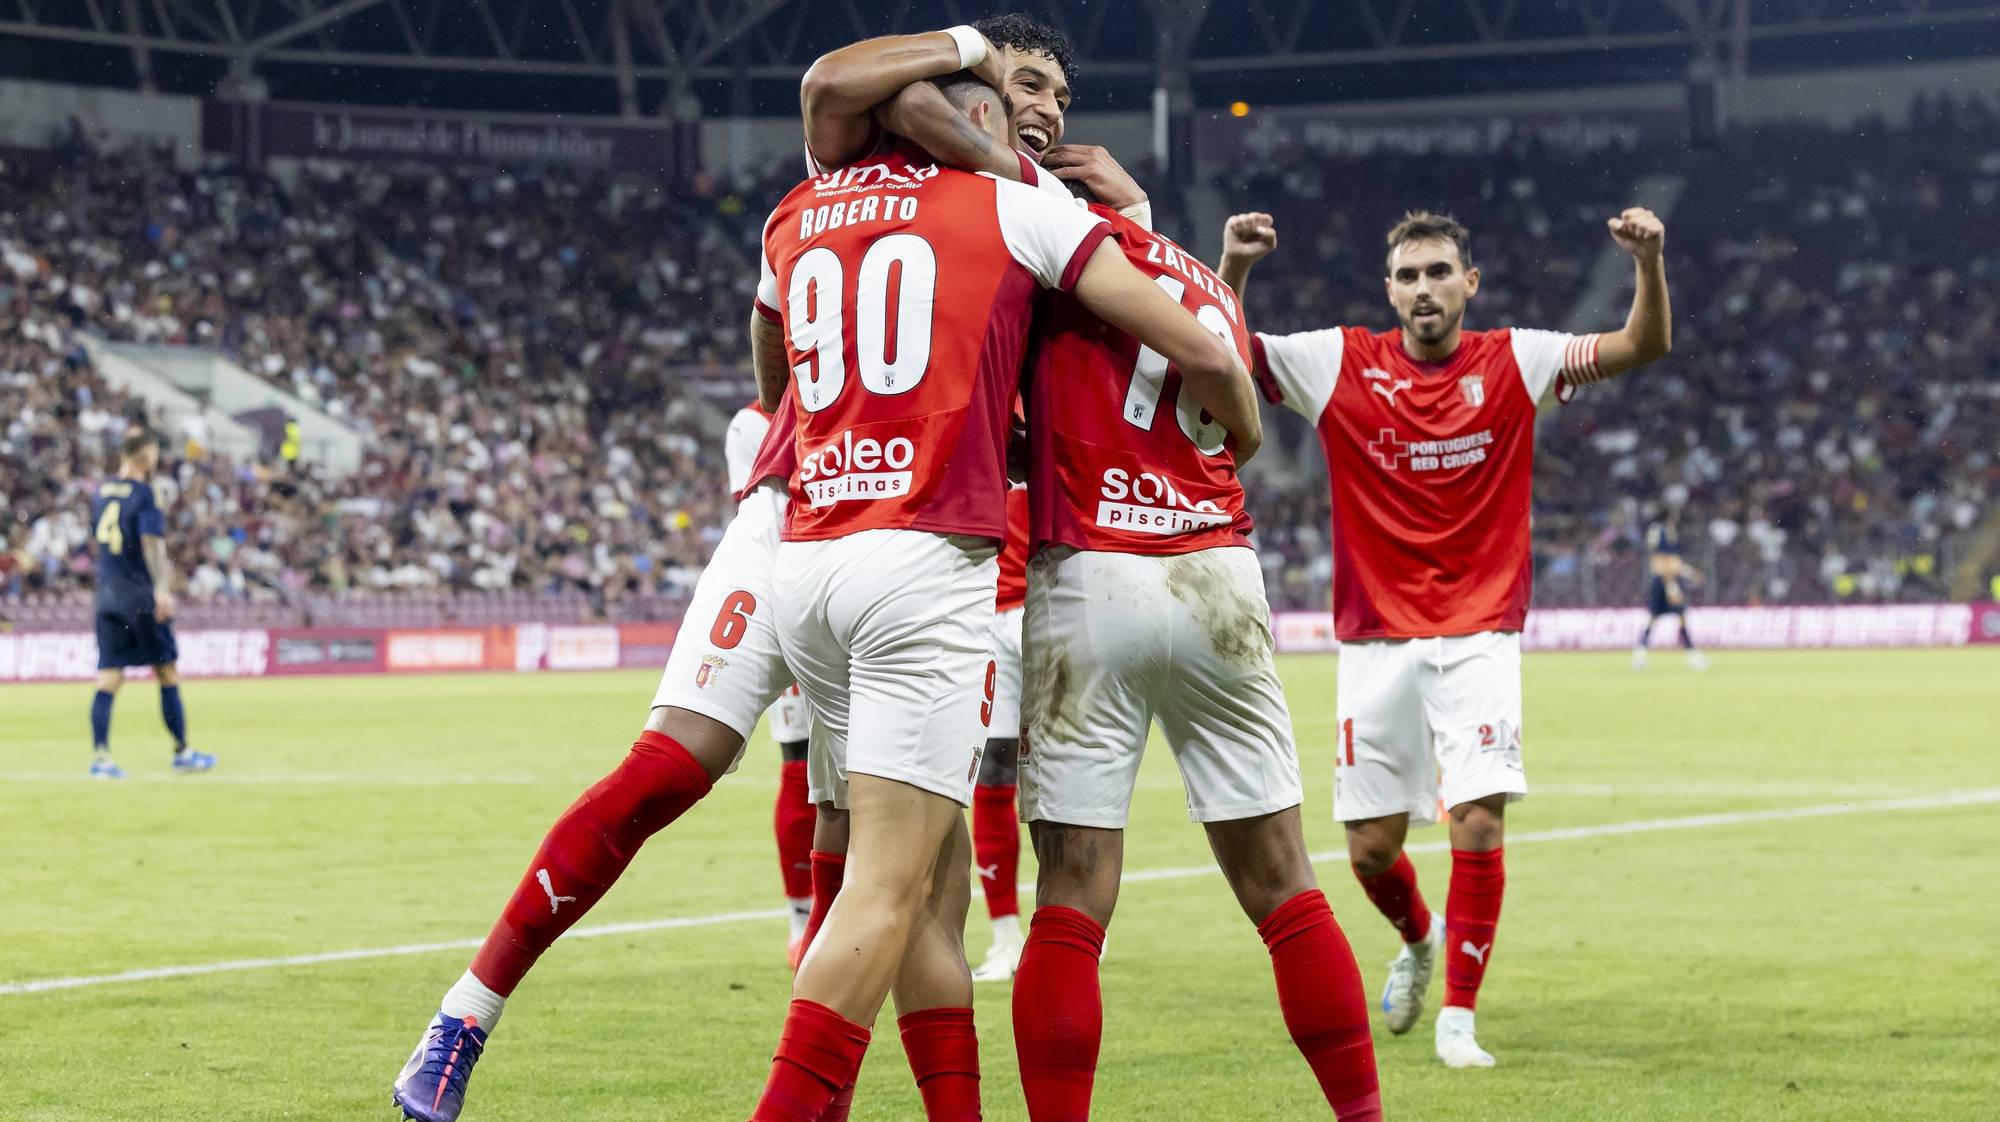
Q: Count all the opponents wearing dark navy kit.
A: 2